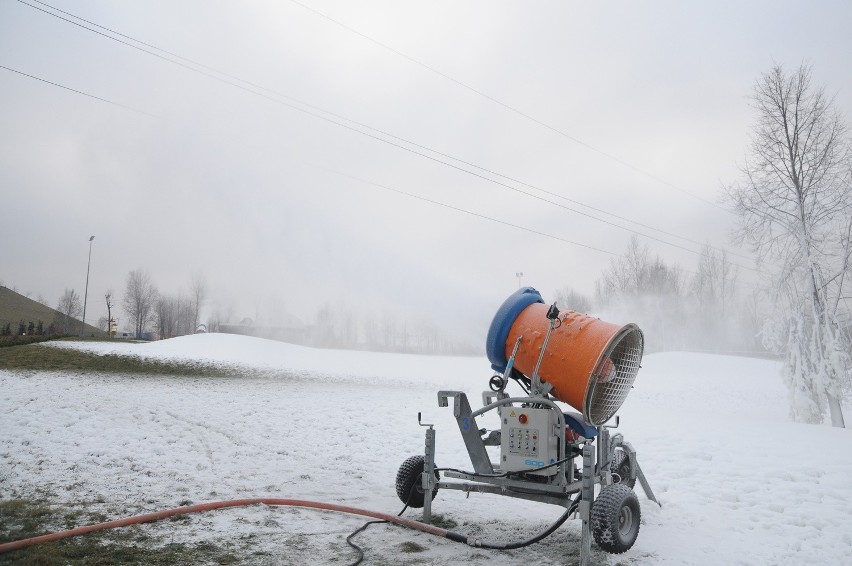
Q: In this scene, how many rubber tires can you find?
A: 3